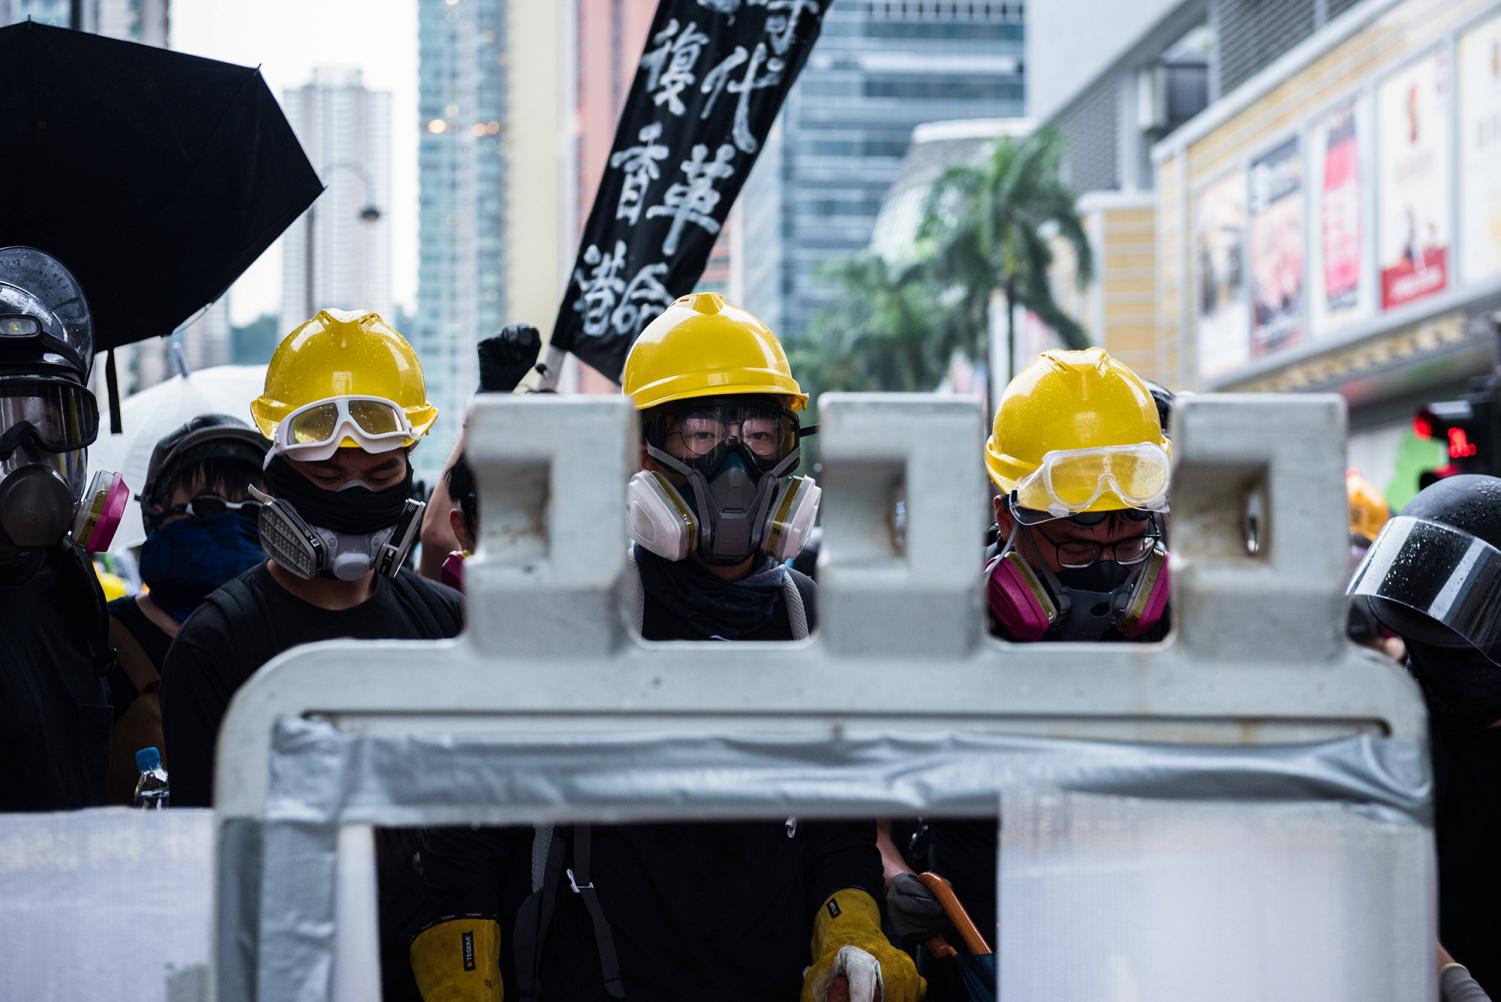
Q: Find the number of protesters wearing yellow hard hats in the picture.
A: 3